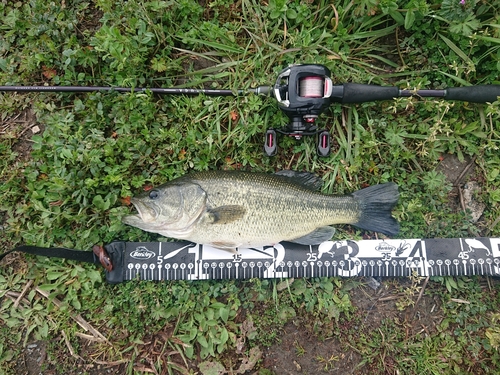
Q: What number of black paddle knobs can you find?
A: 2